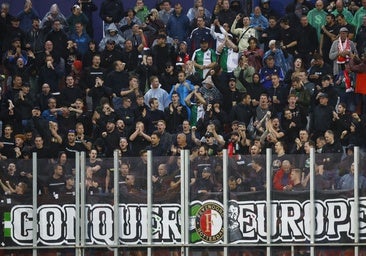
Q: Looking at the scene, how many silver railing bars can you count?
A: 11